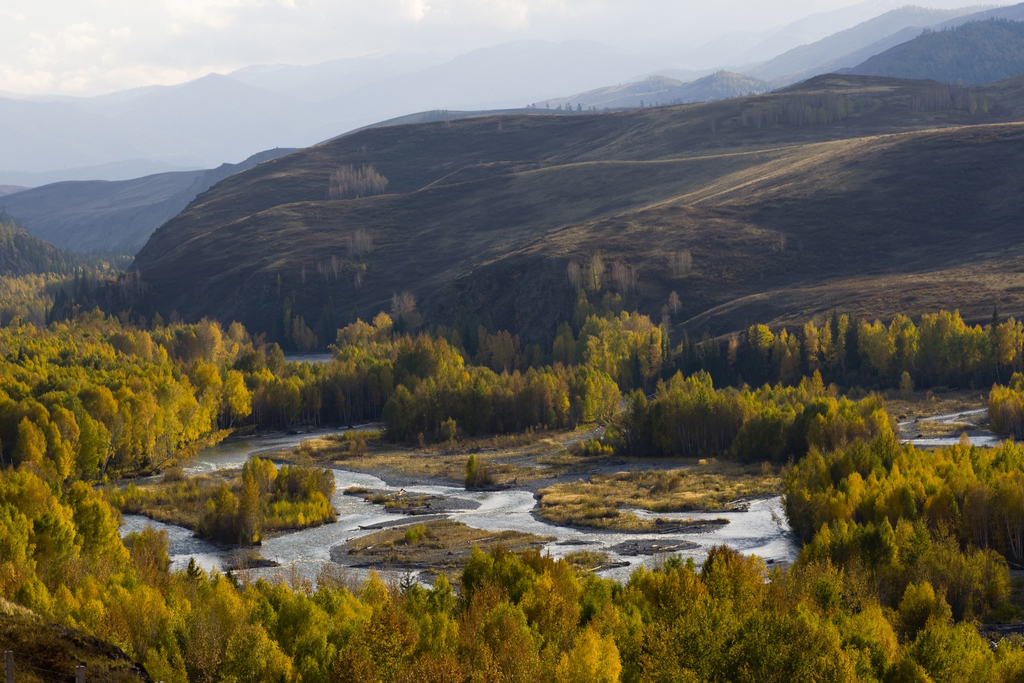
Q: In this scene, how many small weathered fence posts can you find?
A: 2